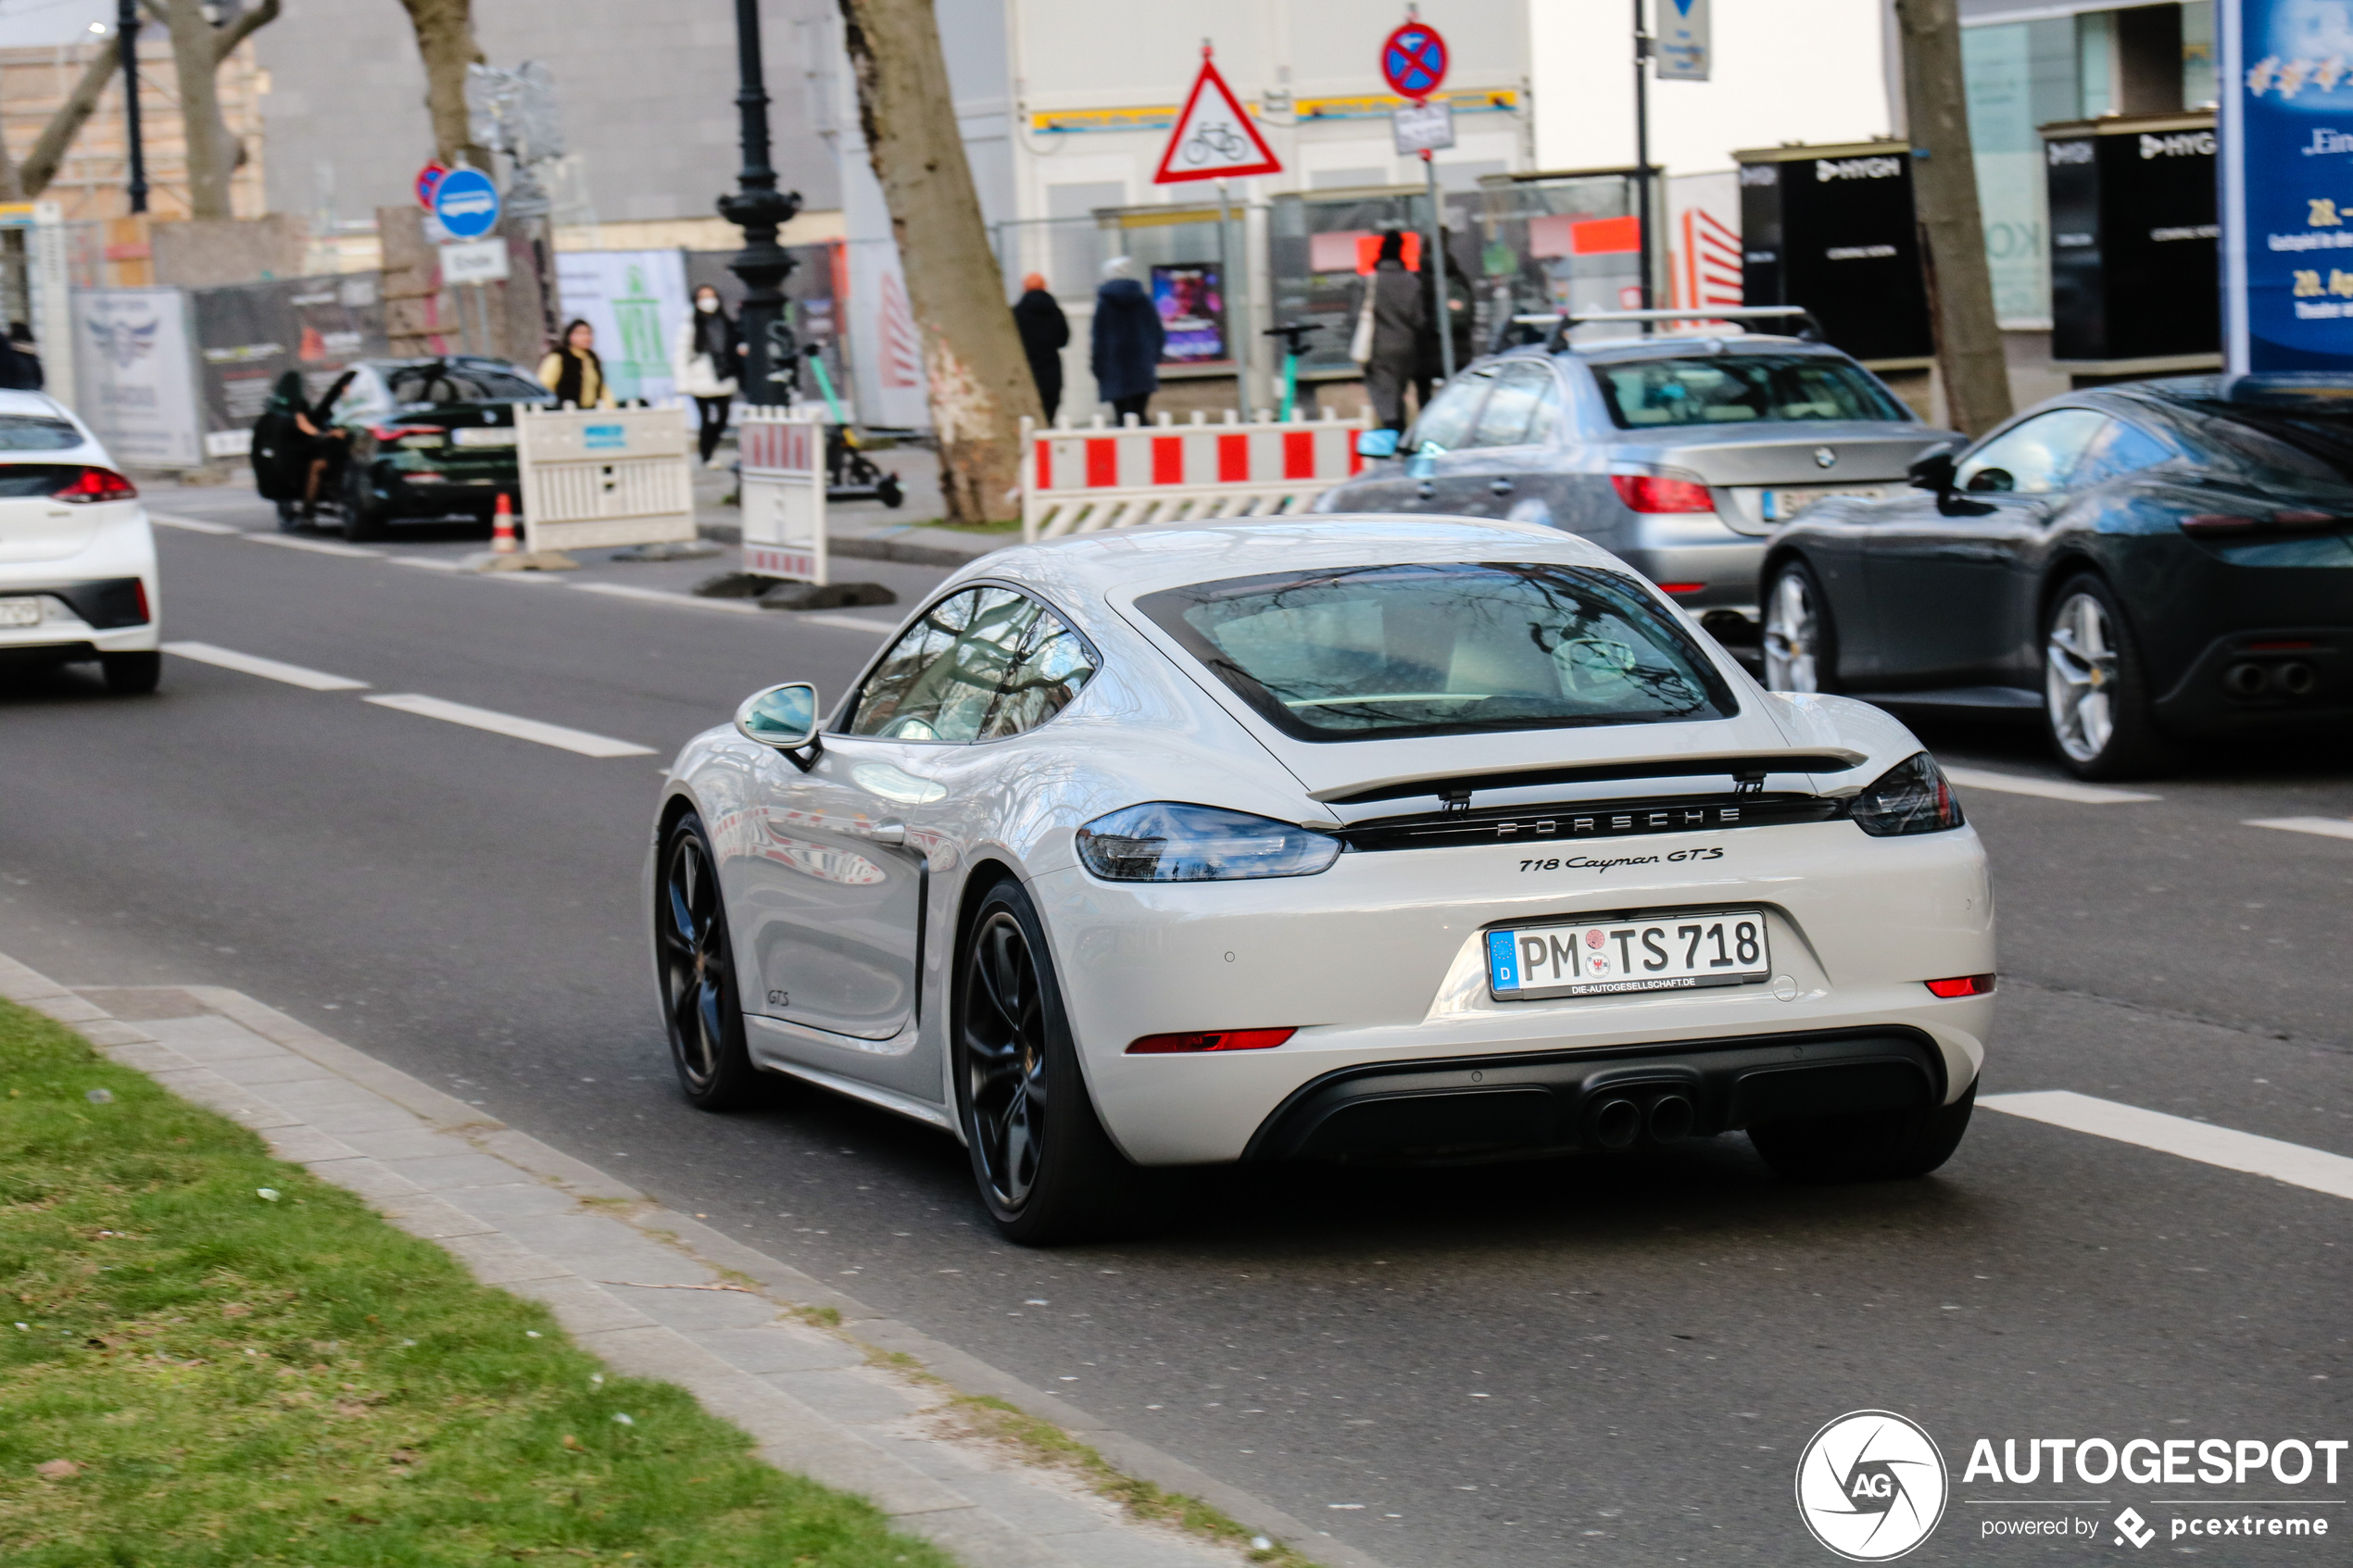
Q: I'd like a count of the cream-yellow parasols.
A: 0